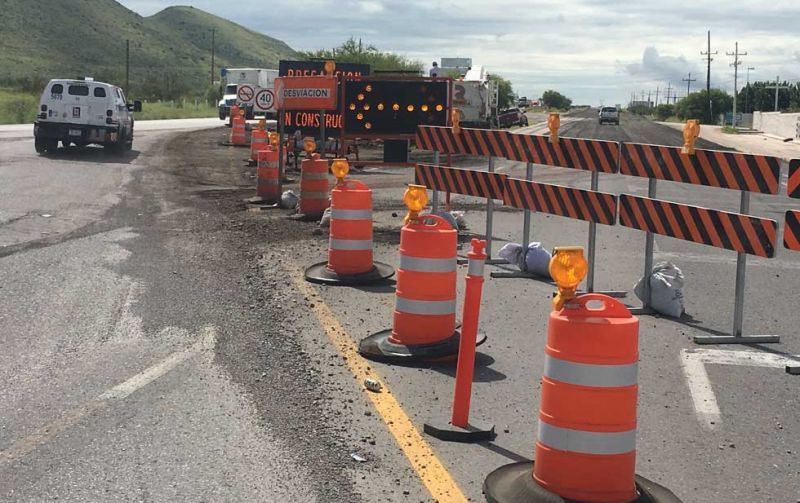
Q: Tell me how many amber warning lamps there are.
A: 11